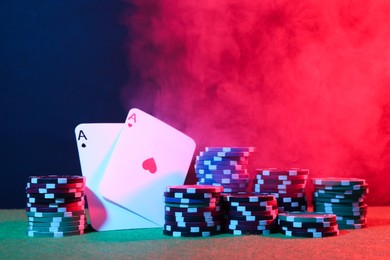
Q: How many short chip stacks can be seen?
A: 1